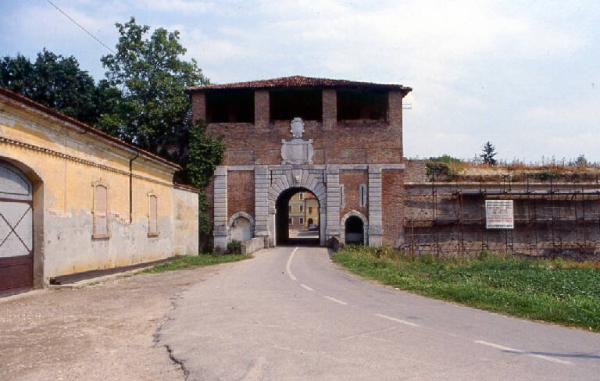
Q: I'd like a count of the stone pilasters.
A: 4